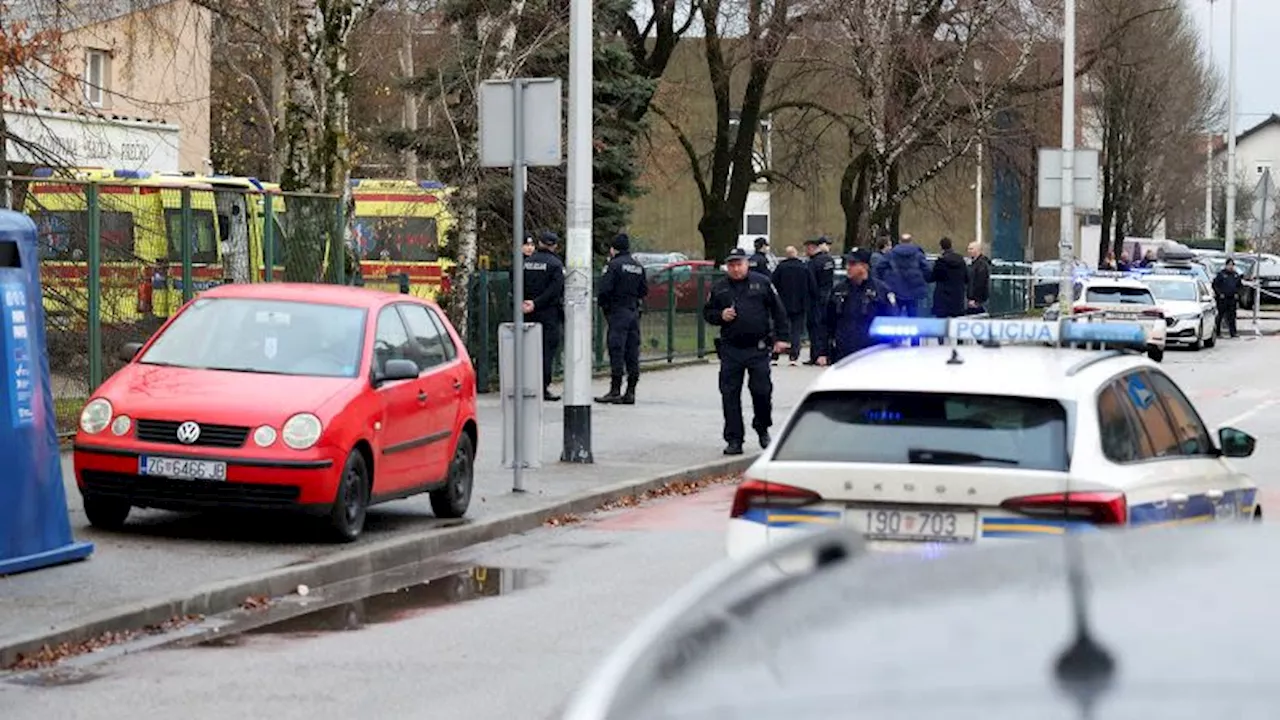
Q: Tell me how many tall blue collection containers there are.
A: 1